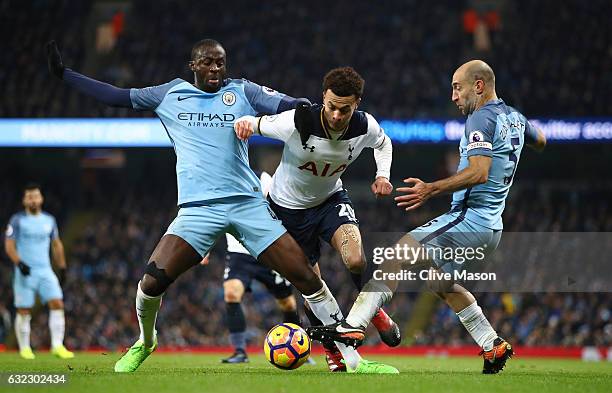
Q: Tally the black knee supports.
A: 1